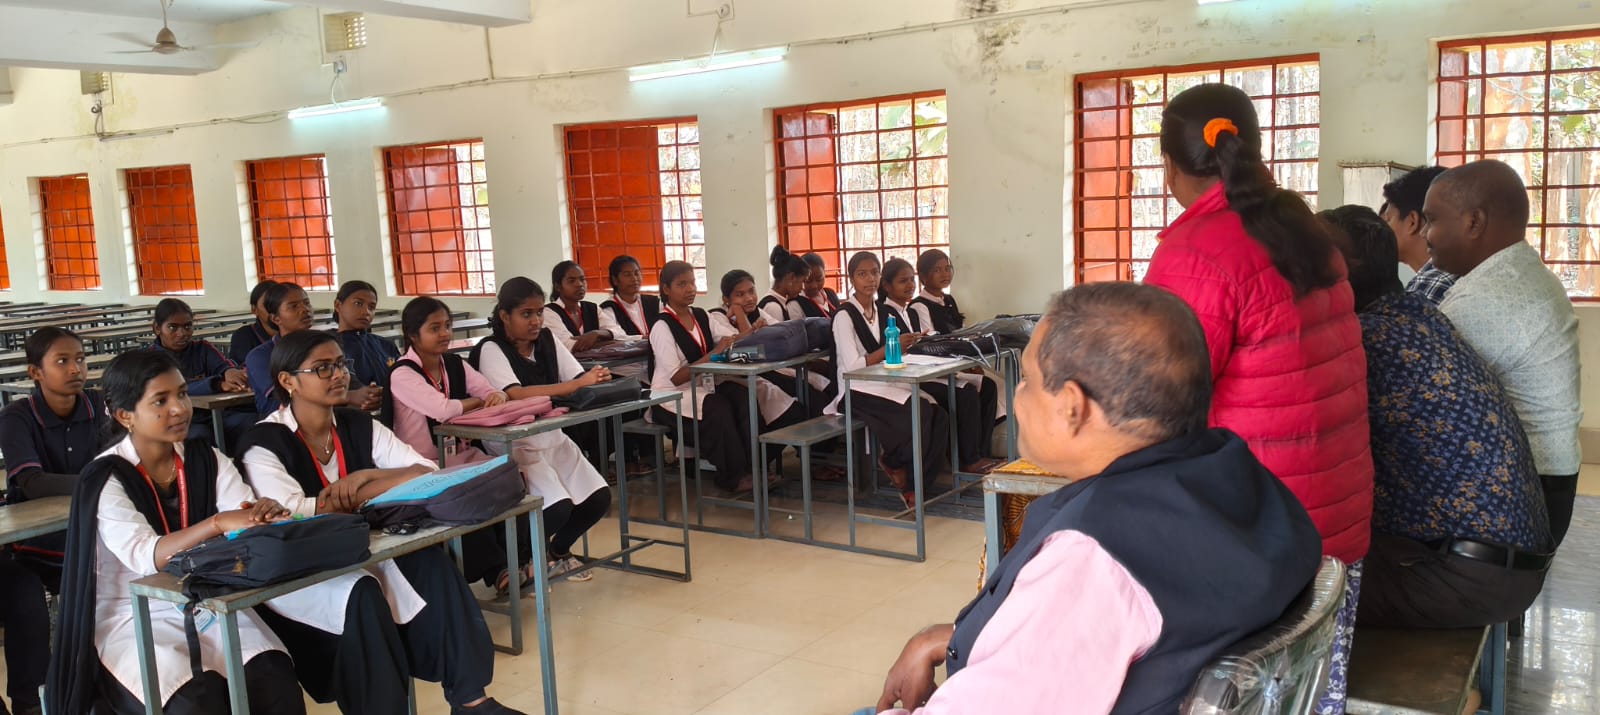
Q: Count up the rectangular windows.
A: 9